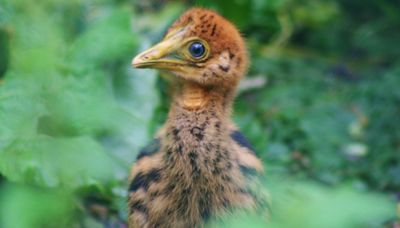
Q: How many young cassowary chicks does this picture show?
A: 1